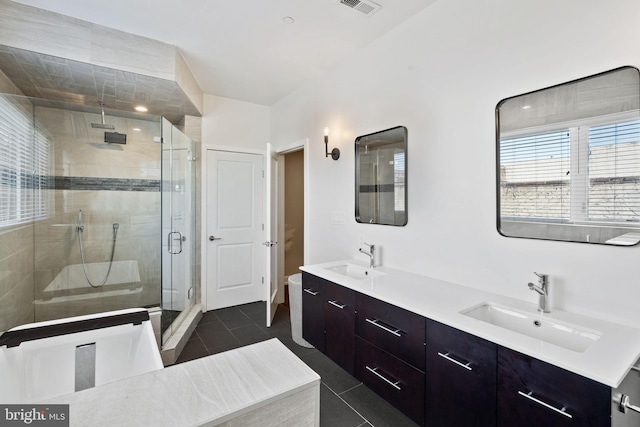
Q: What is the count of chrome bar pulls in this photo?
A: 6